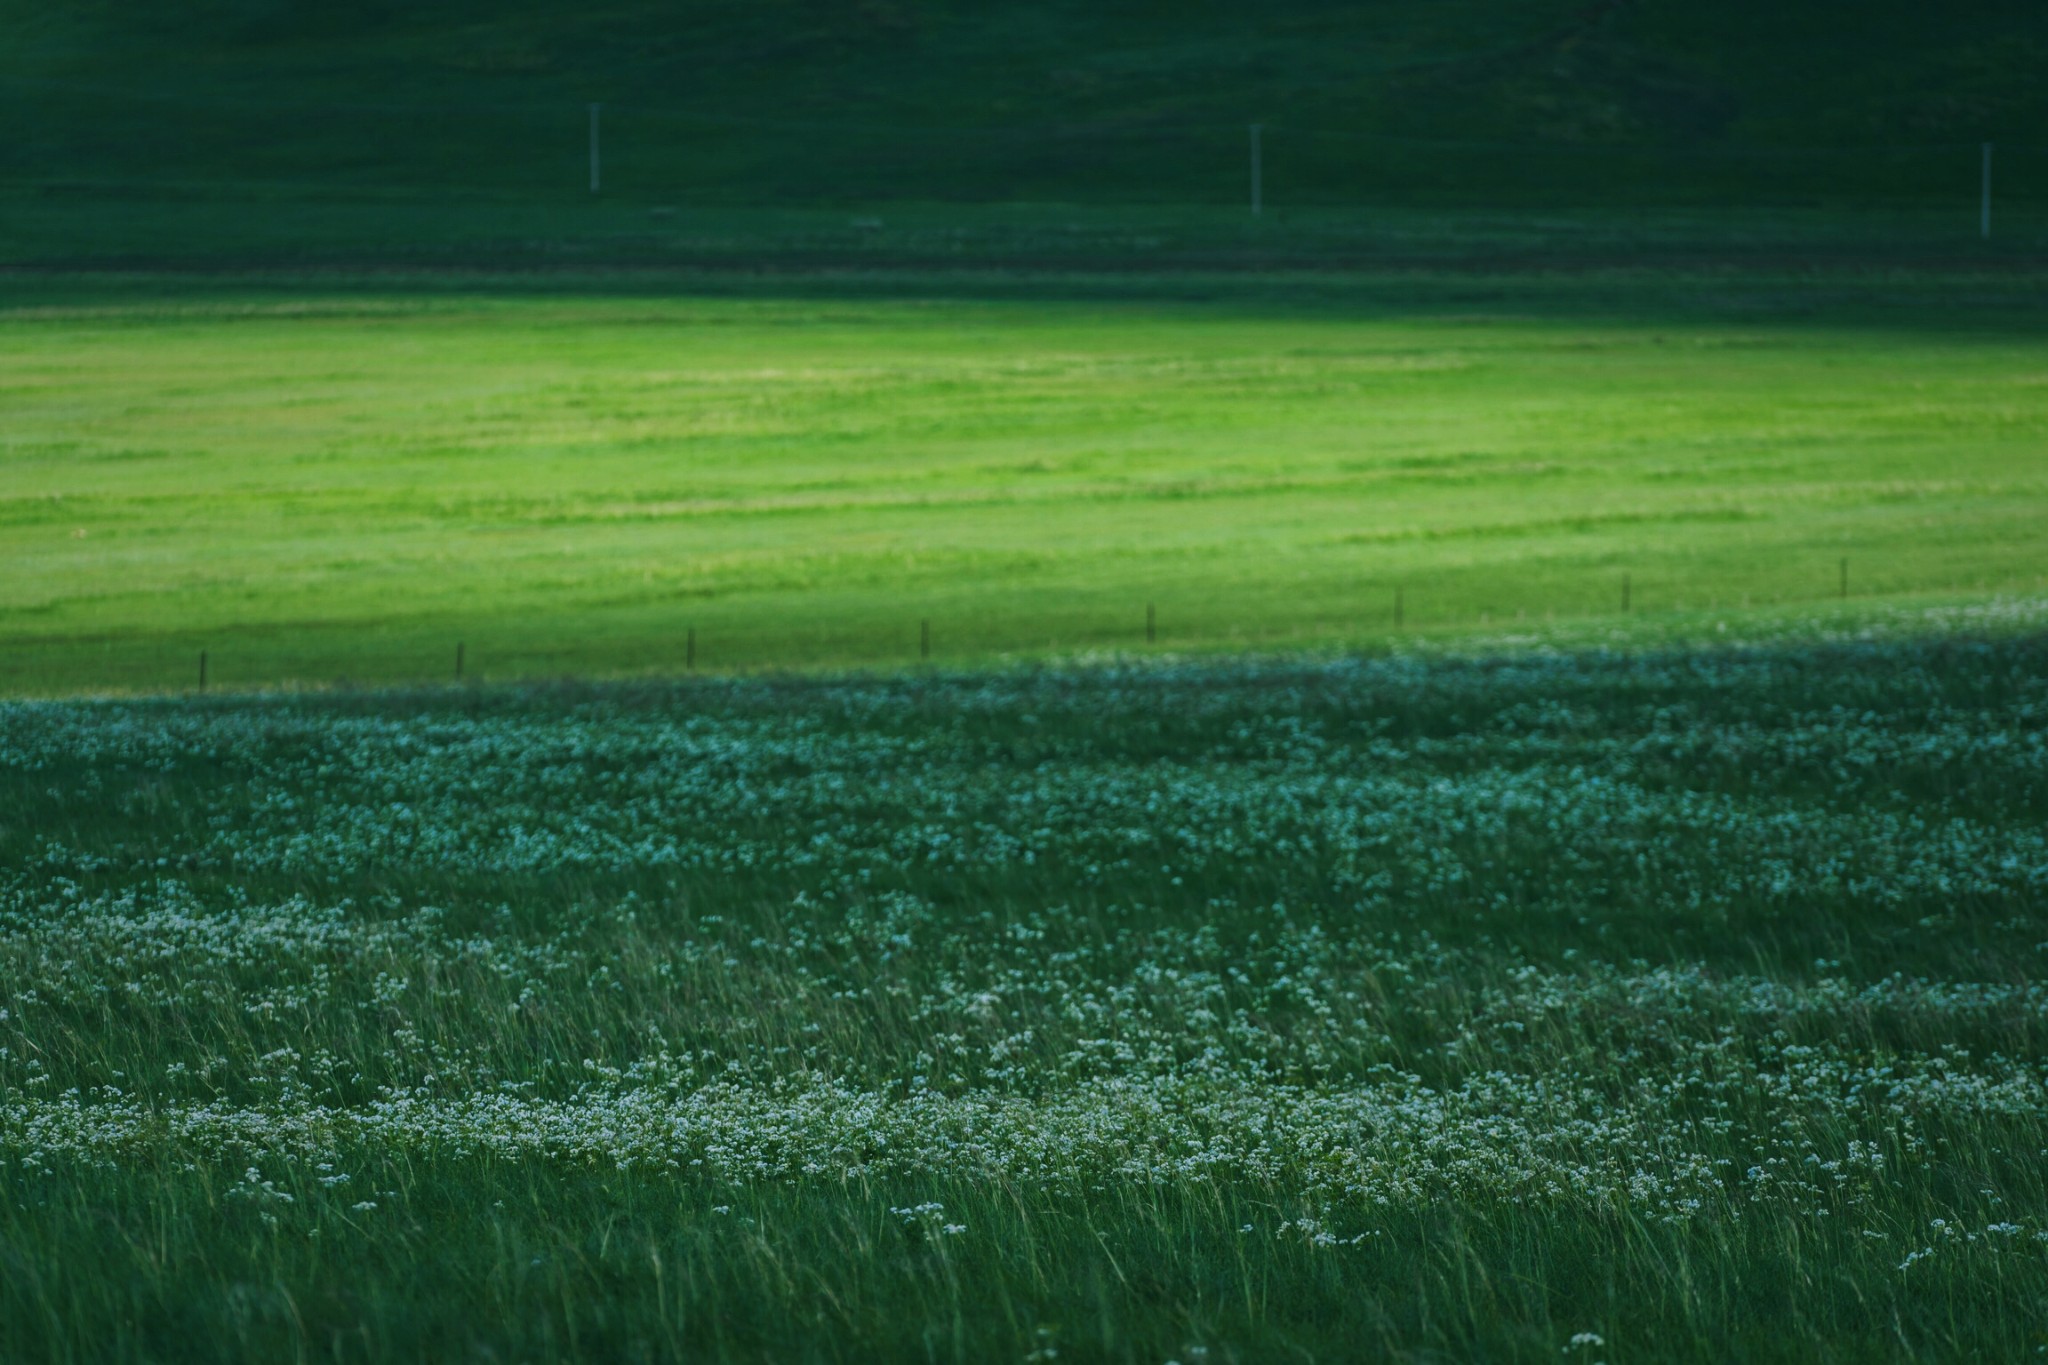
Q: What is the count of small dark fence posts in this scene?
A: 8